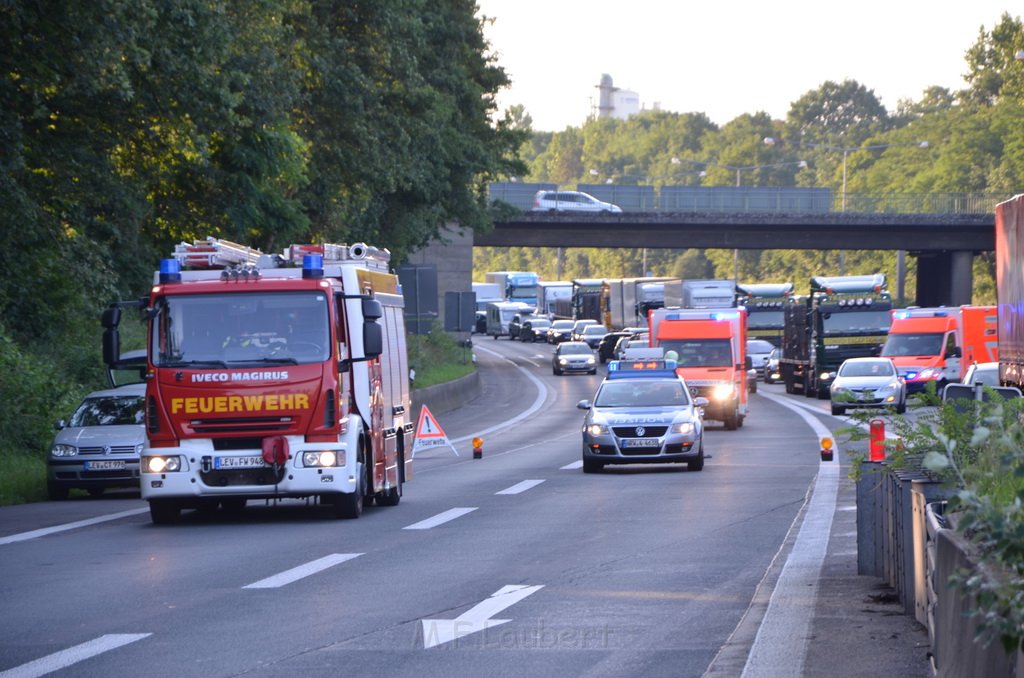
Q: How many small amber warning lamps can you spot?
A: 2